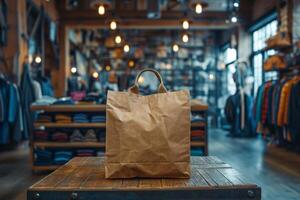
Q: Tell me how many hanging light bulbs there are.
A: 8